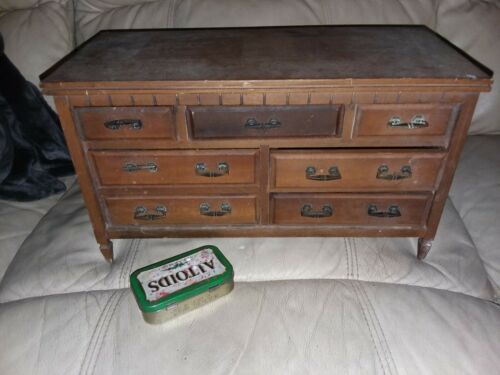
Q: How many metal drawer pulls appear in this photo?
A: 11